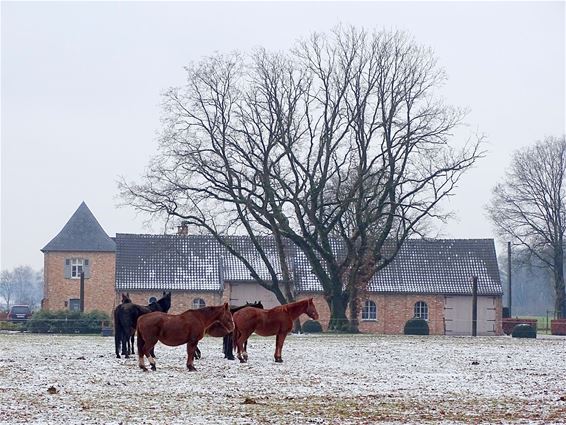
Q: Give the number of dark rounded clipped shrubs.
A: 3